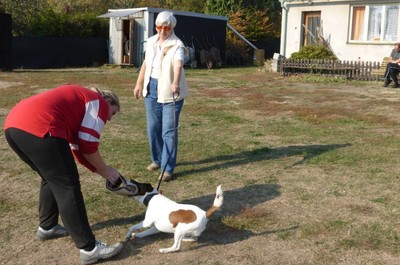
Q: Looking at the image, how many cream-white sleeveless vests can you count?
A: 1